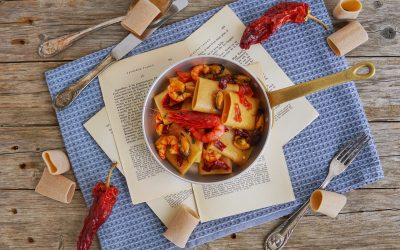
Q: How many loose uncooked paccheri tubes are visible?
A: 7